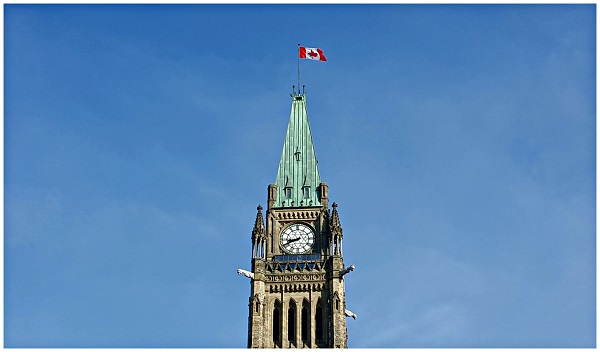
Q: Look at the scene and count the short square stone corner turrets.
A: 2